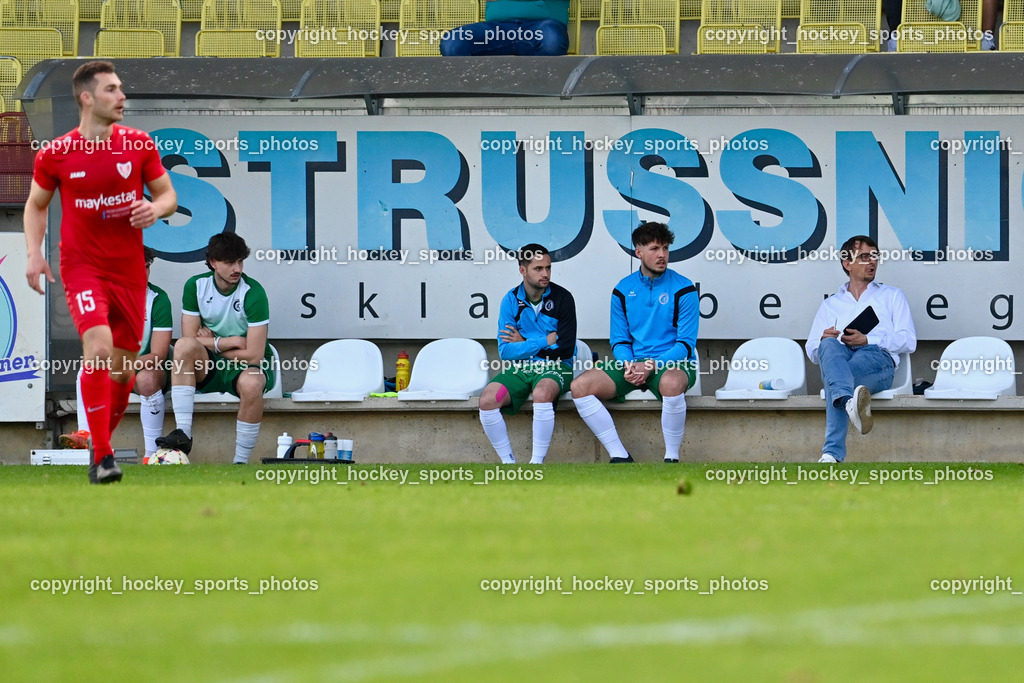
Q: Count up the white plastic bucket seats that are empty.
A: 4